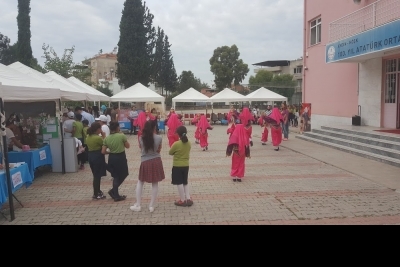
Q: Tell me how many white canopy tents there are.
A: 8